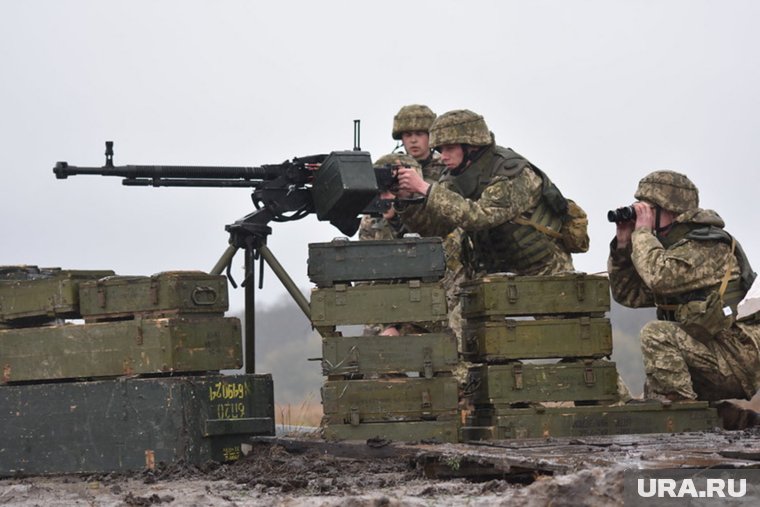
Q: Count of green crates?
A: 13